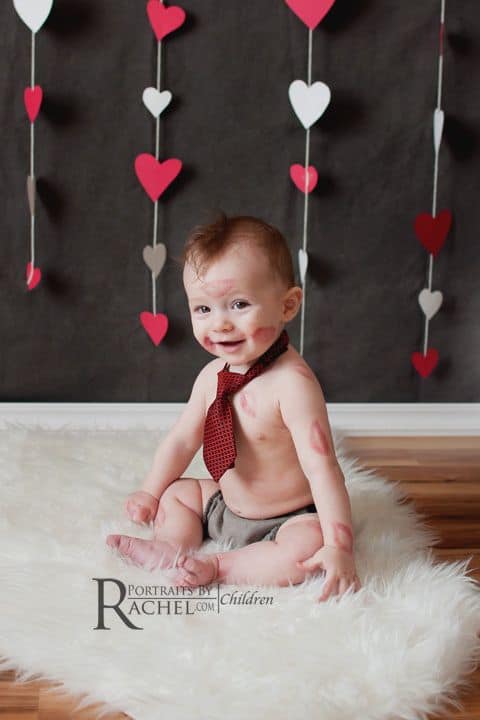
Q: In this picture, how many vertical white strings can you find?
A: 4